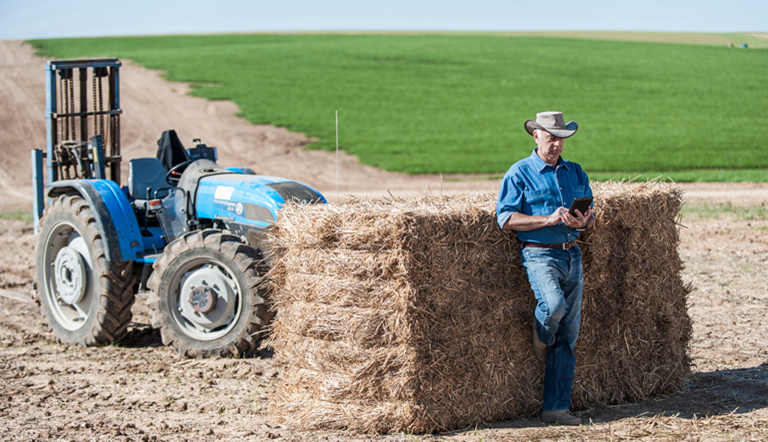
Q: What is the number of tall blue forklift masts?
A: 1